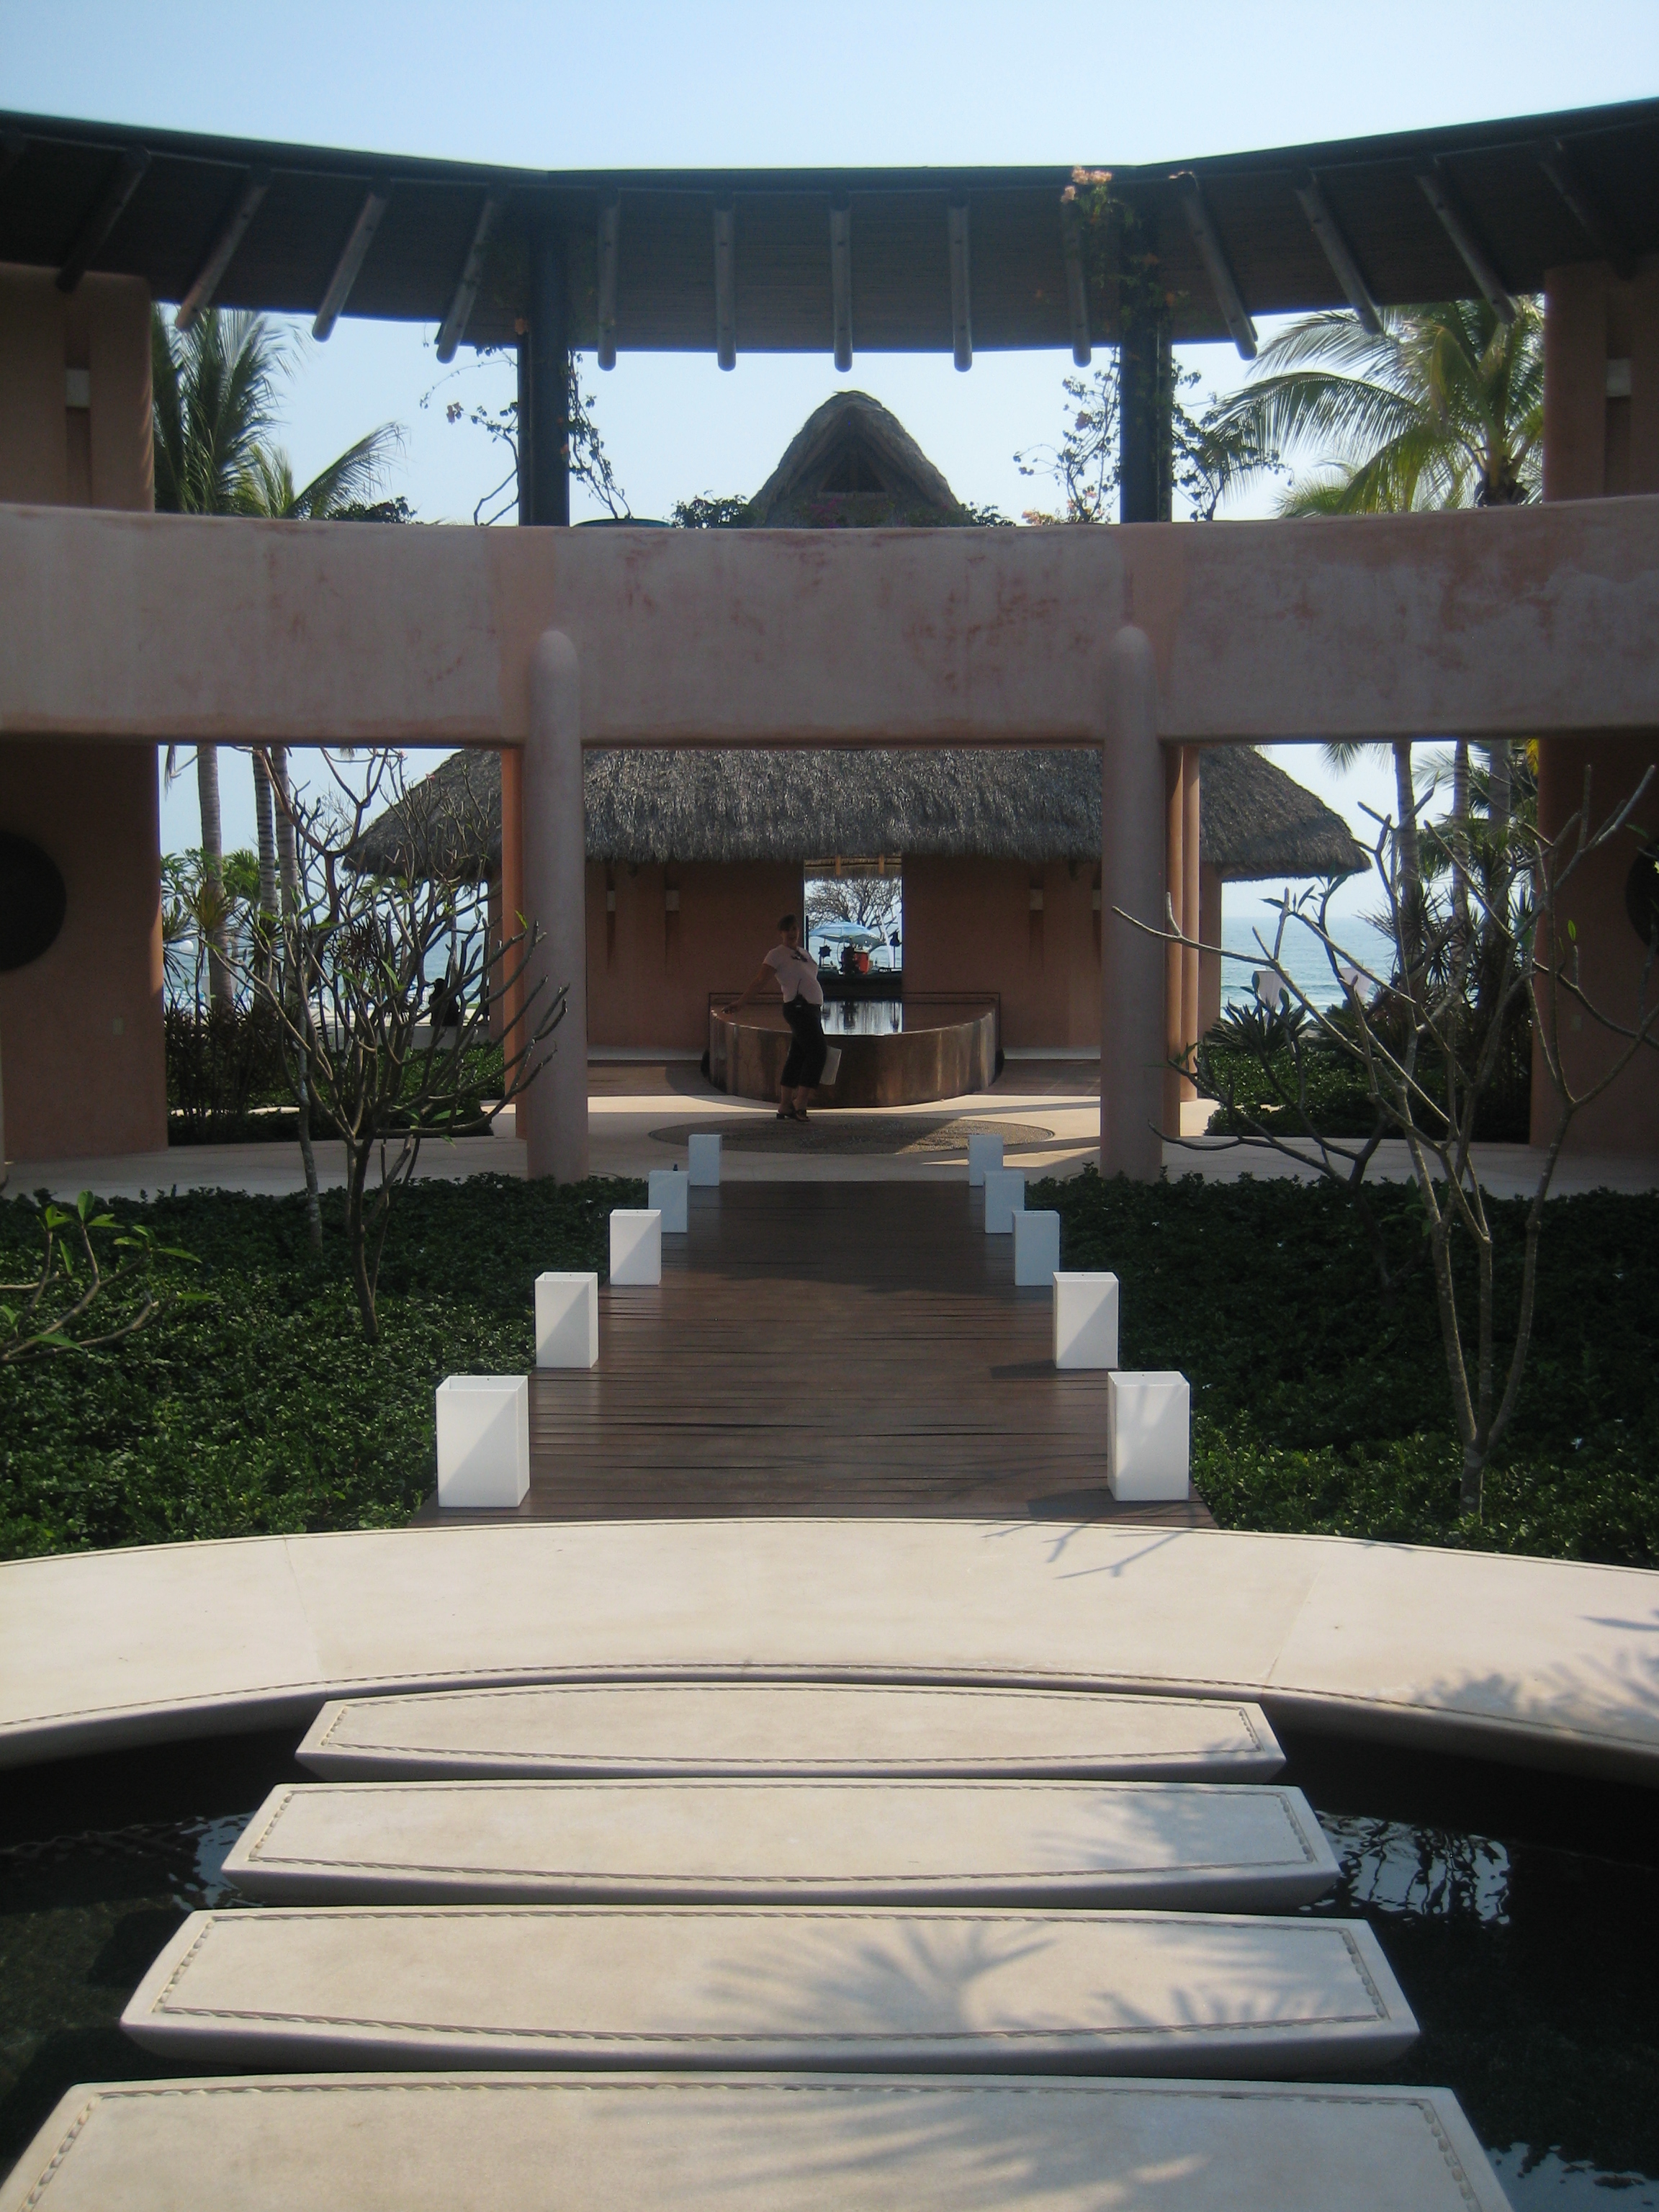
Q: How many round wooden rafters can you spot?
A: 13